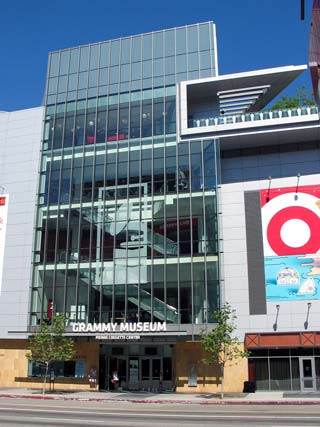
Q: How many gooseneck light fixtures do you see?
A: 4